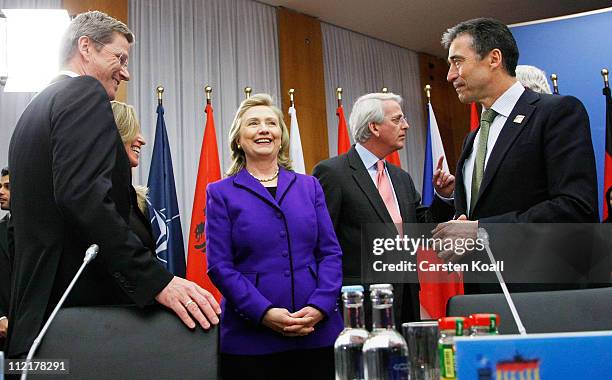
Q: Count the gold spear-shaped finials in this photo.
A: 0